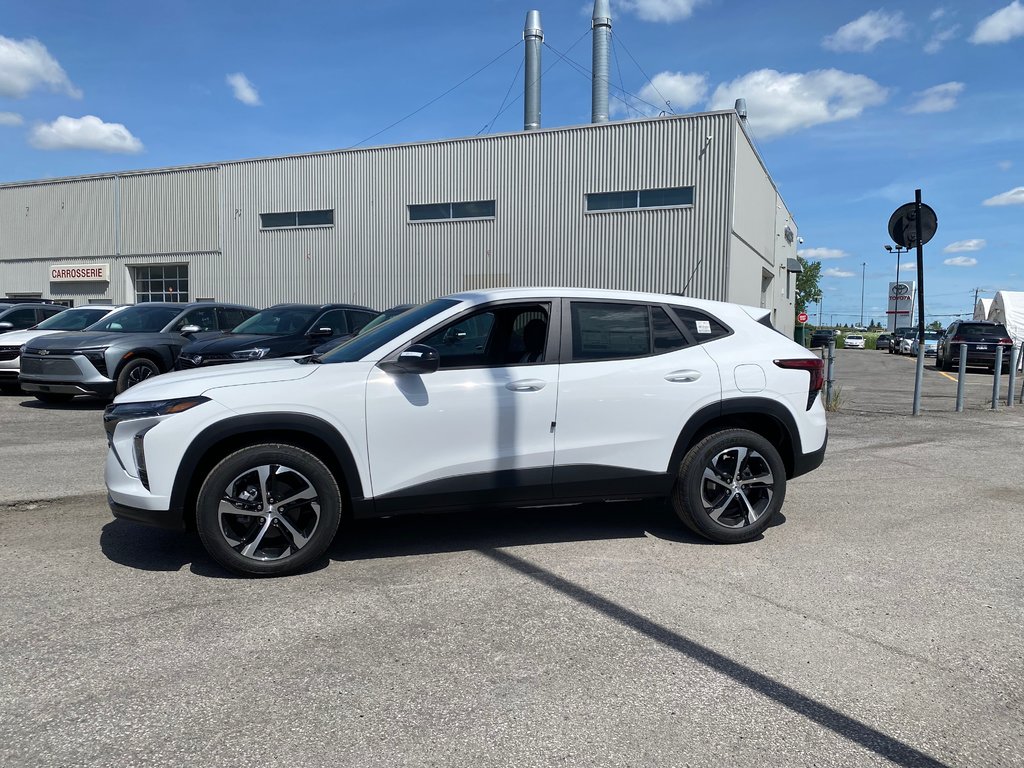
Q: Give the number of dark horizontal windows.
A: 3